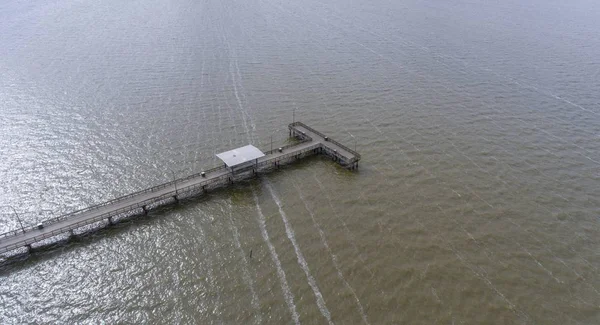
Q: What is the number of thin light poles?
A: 5